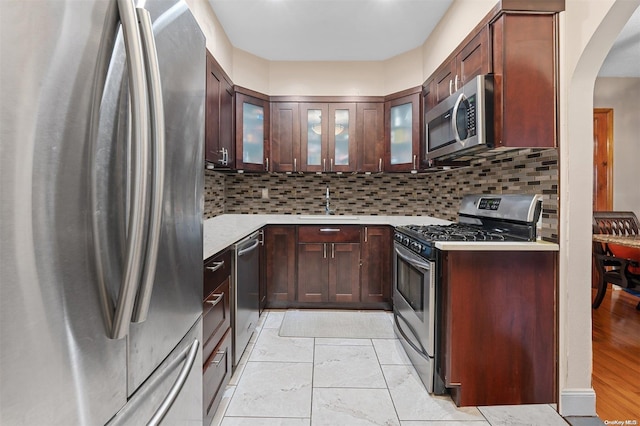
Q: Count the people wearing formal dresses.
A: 0